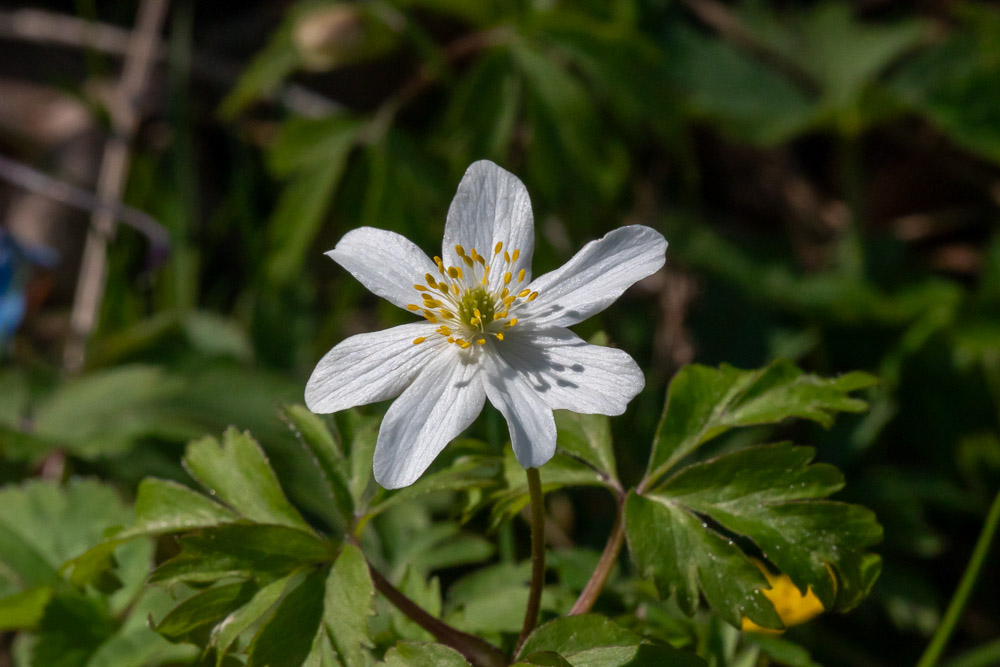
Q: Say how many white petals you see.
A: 7